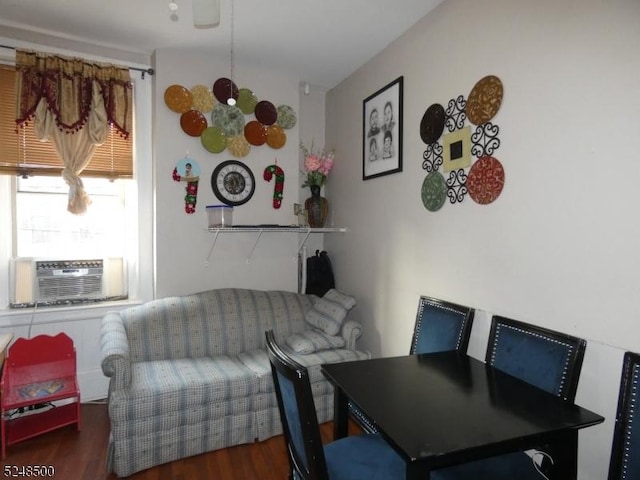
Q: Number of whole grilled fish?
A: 0